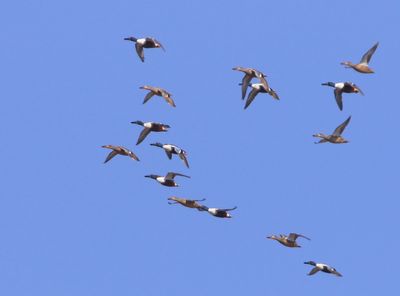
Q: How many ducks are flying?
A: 15